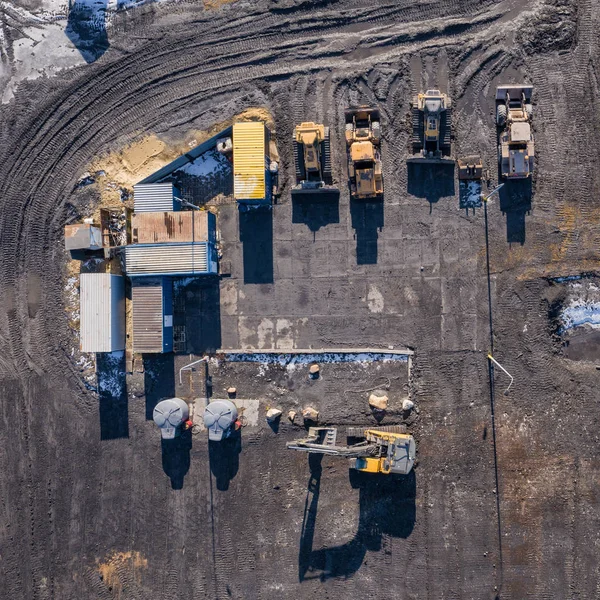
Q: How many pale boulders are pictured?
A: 7